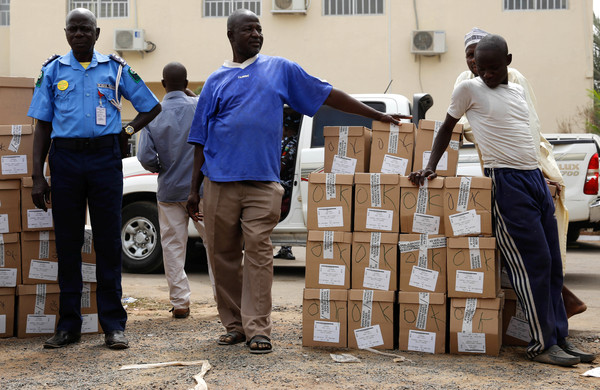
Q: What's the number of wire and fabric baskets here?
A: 0